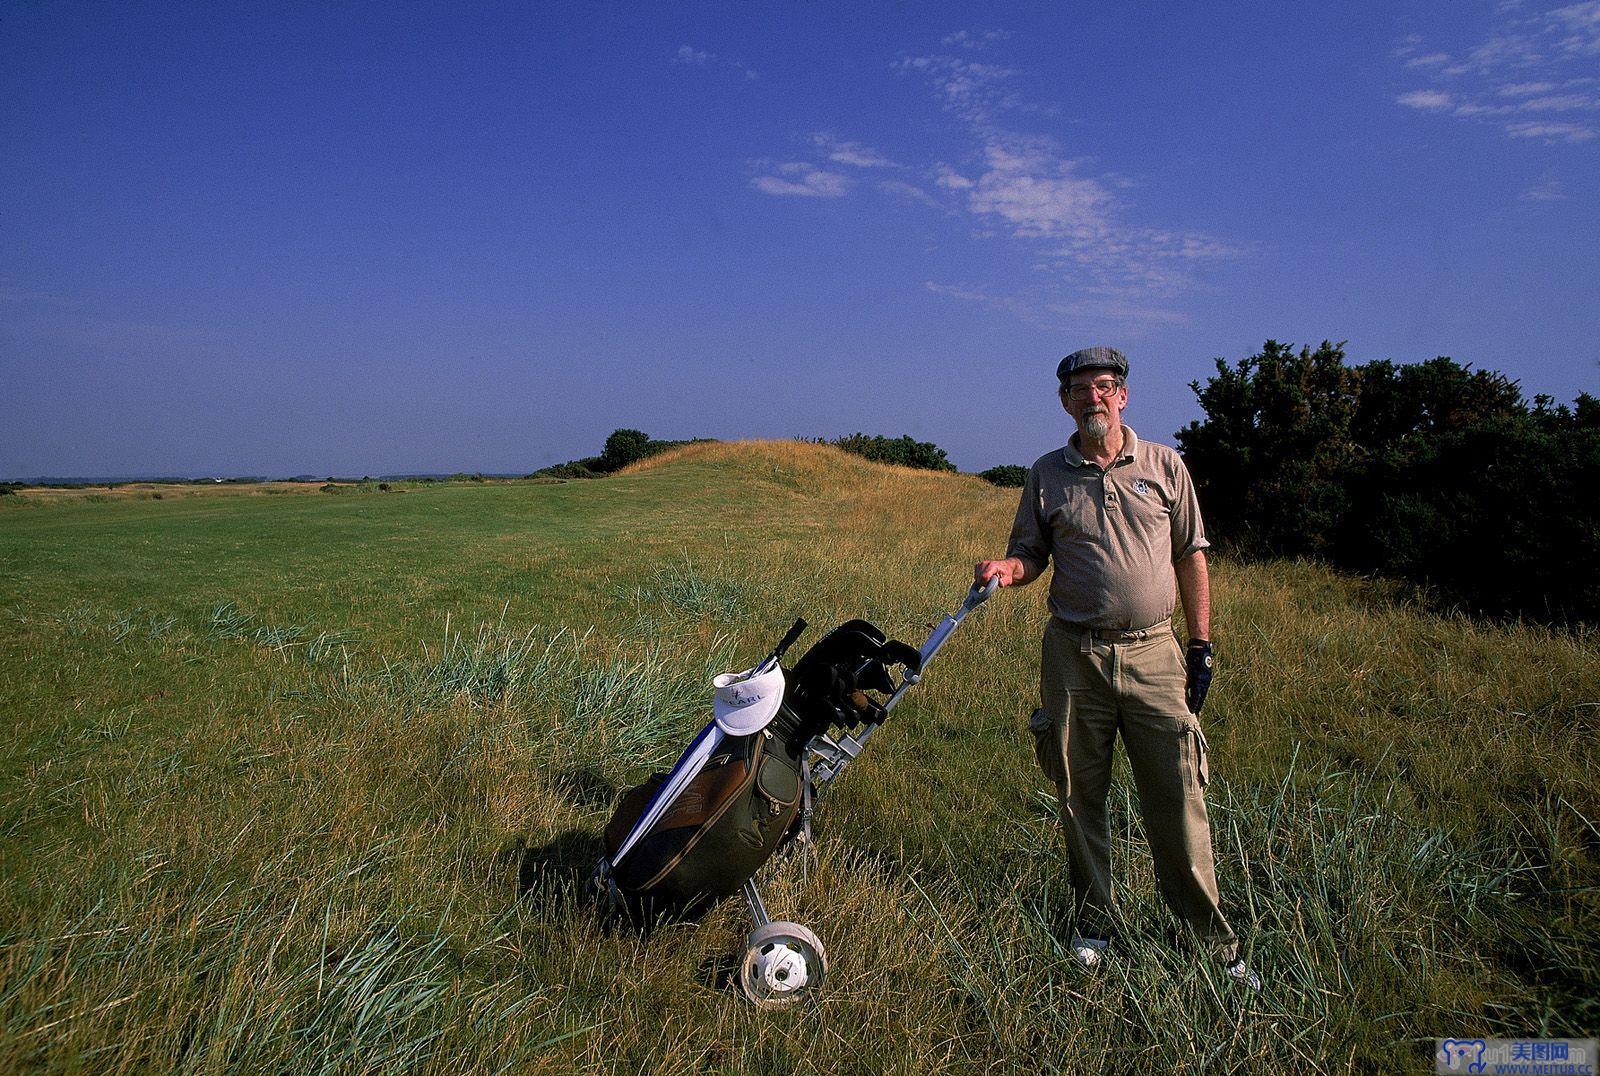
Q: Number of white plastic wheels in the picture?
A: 1